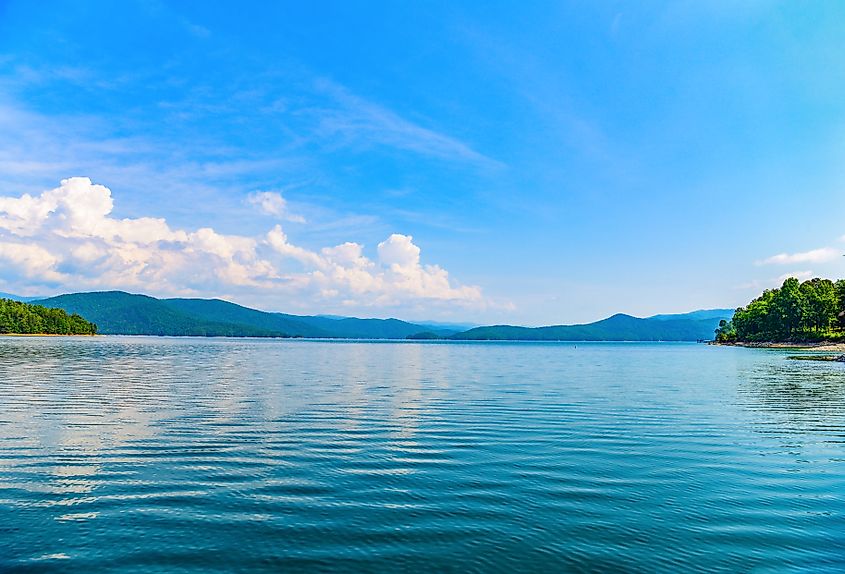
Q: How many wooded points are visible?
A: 2